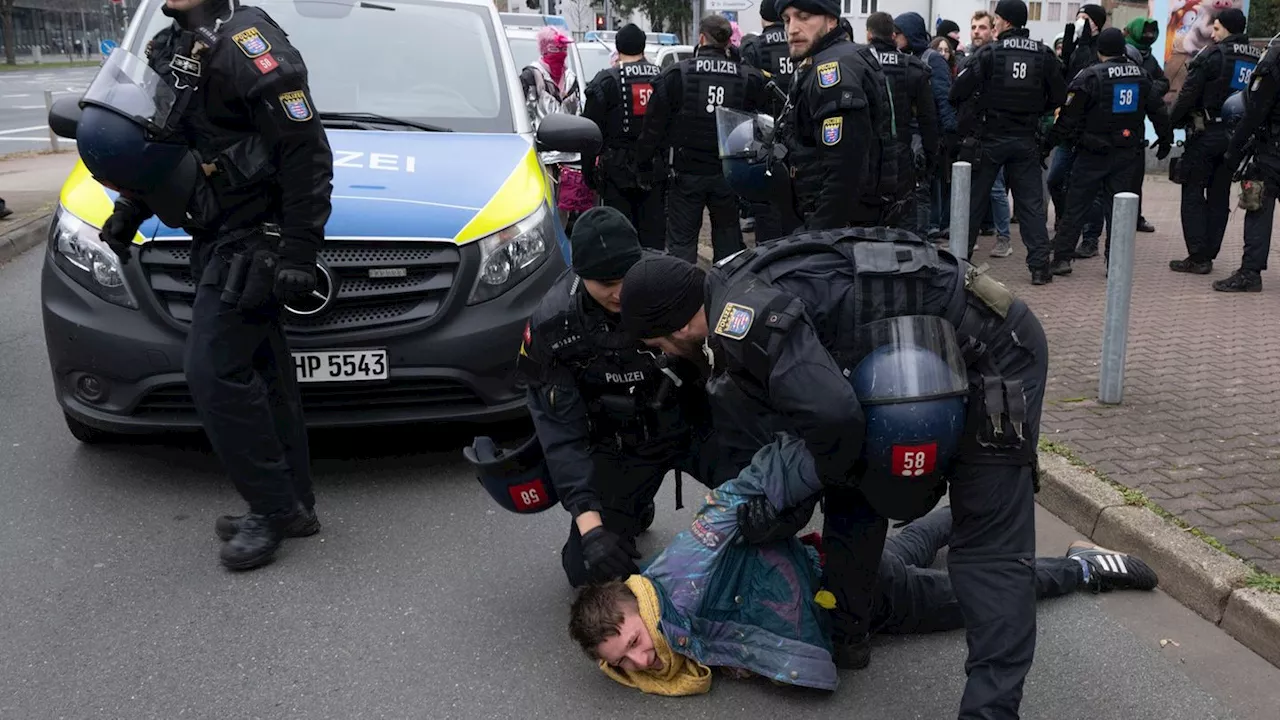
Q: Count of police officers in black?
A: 12